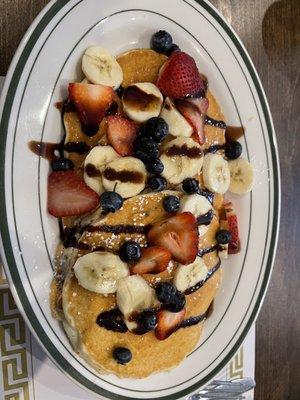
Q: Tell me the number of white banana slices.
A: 12